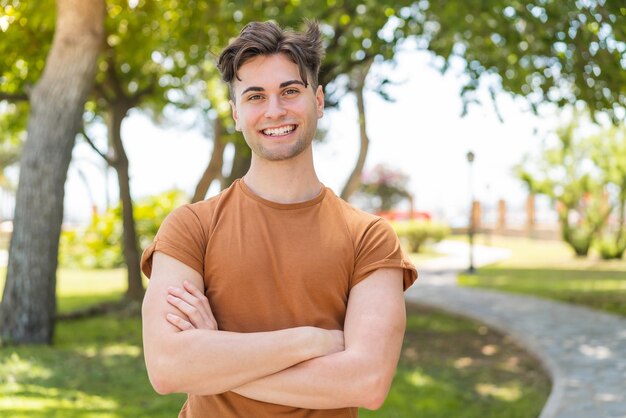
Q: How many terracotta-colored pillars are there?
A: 3